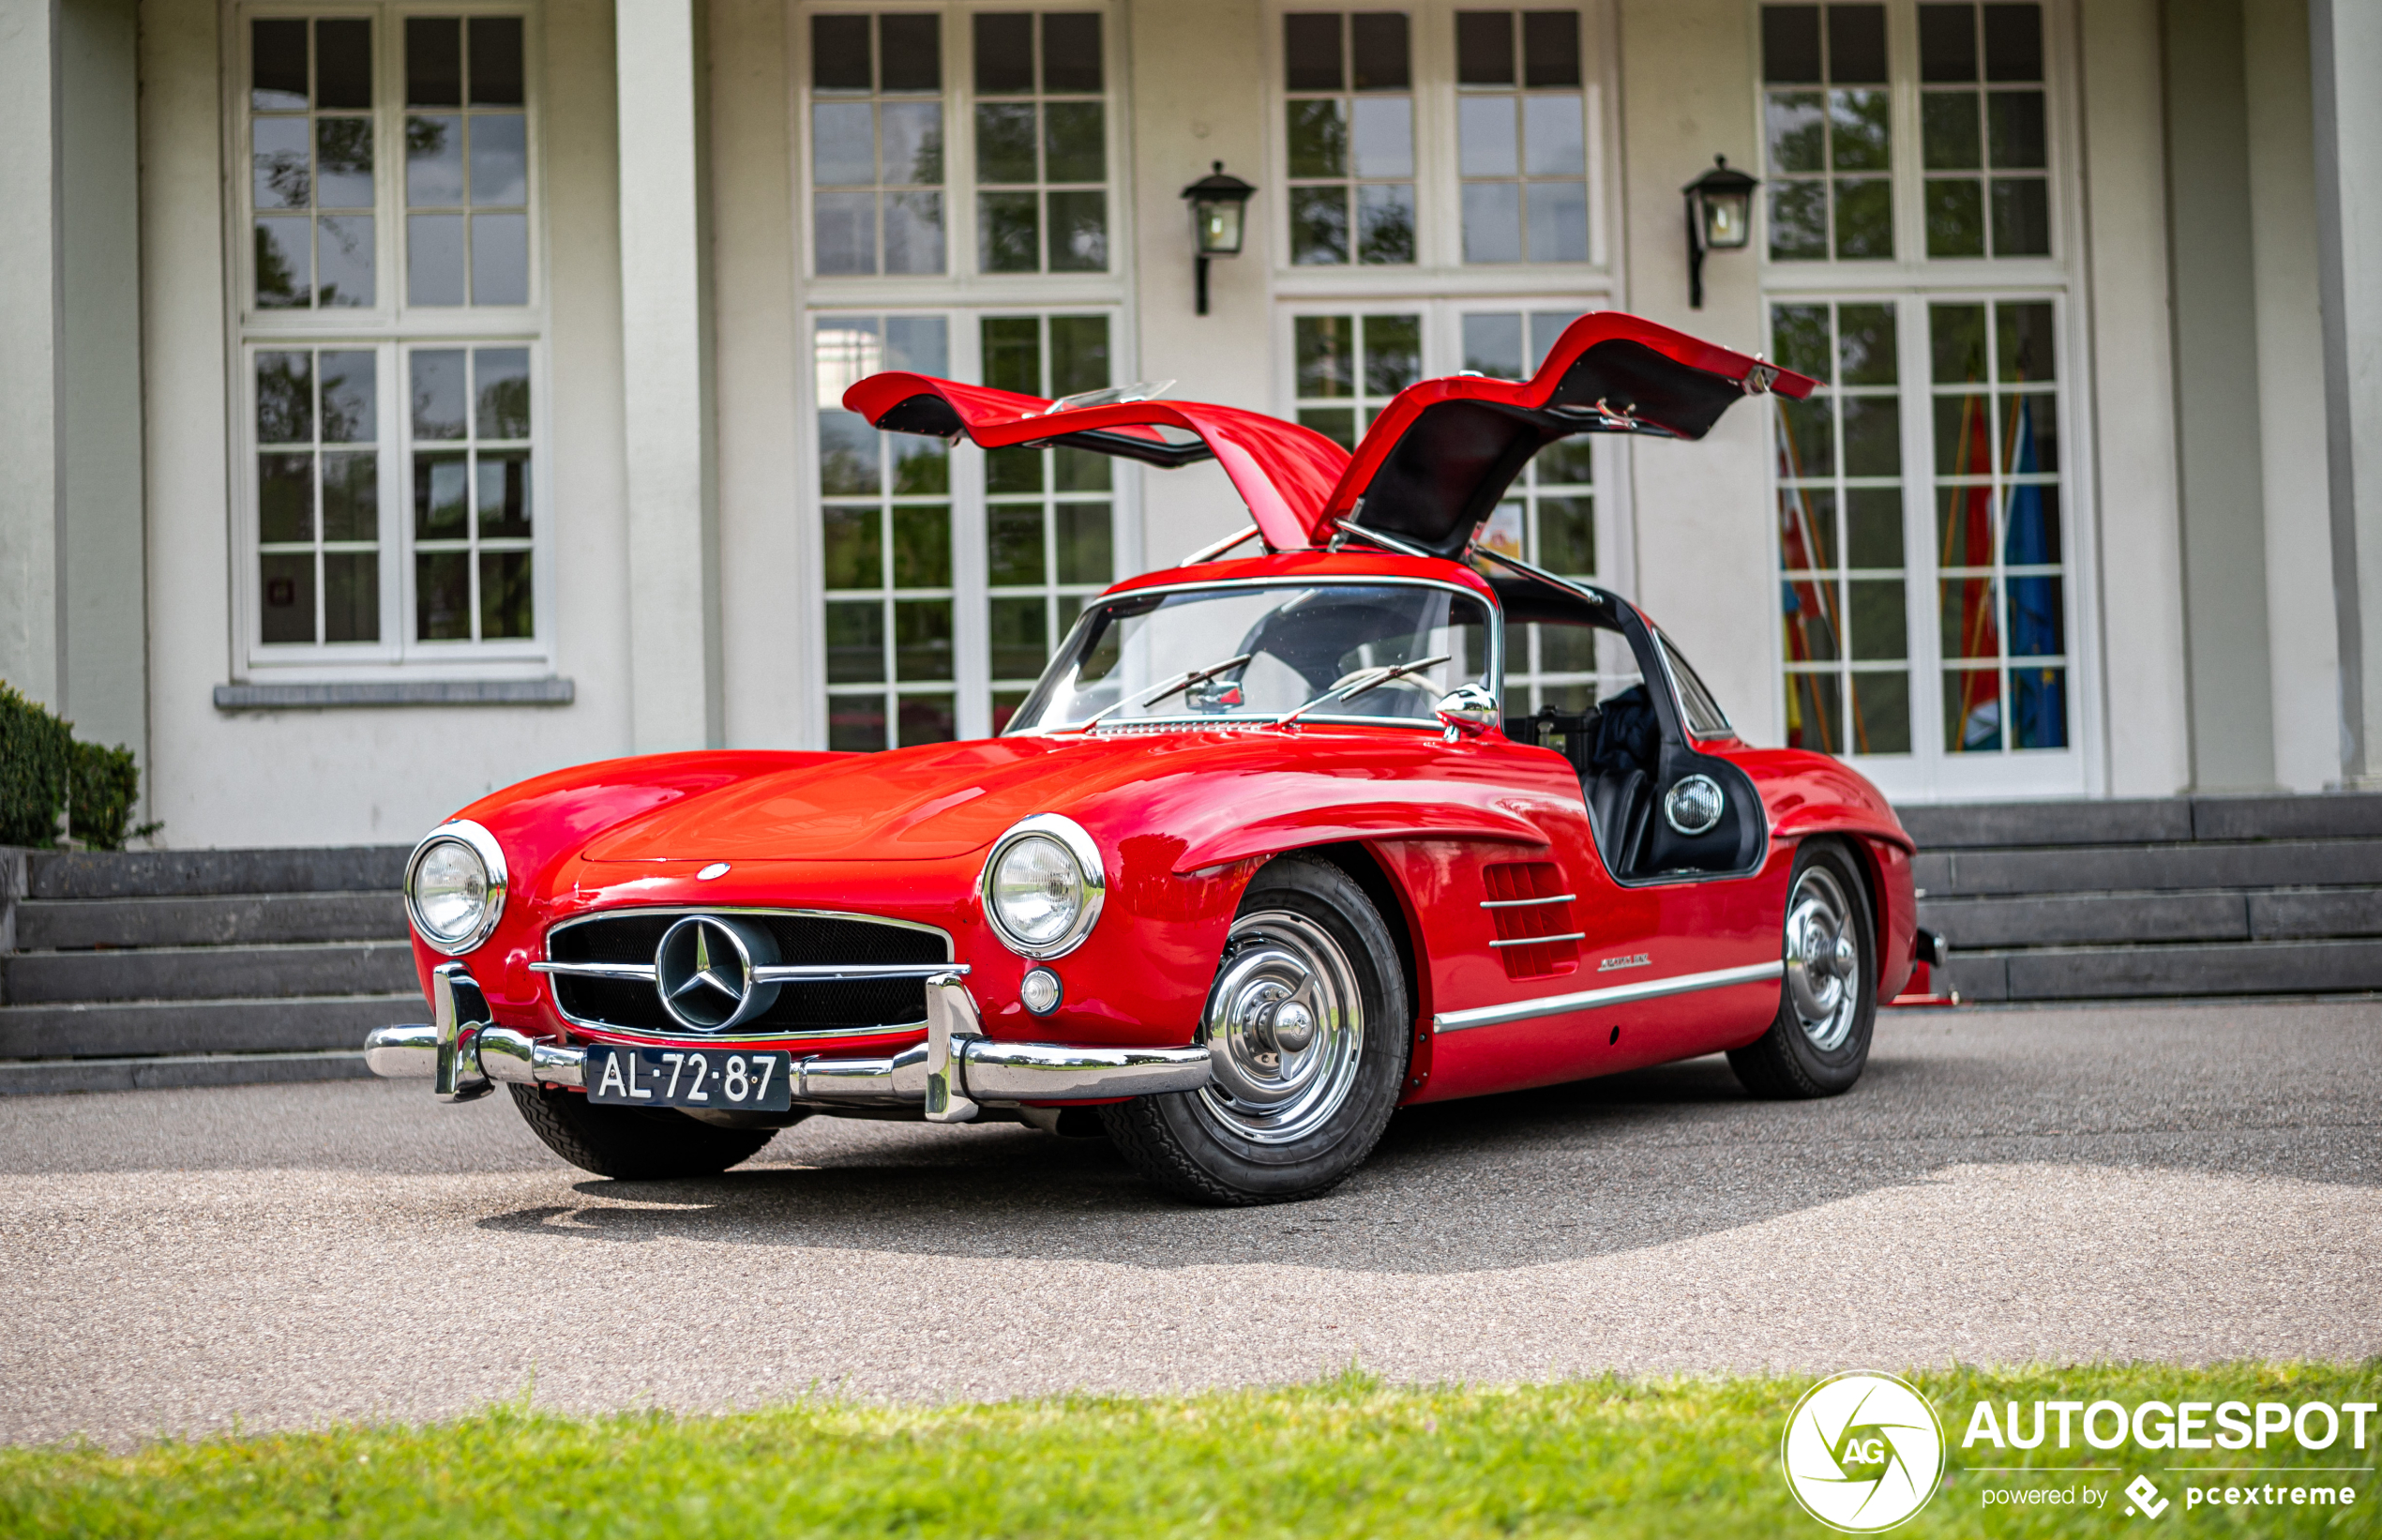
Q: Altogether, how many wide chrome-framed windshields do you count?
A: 1